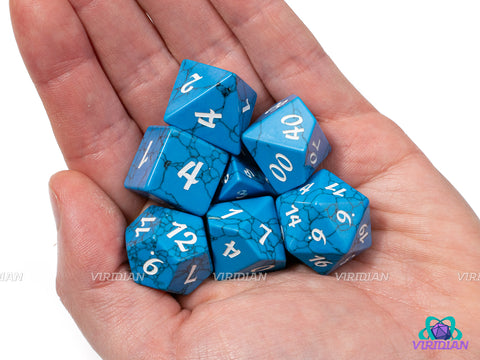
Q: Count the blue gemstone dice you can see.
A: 7